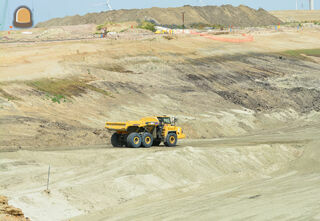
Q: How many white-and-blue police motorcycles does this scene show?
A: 0